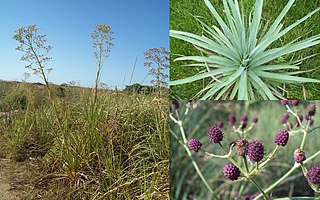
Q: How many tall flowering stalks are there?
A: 3